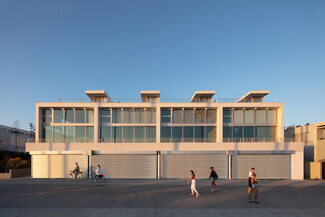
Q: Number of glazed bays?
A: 4